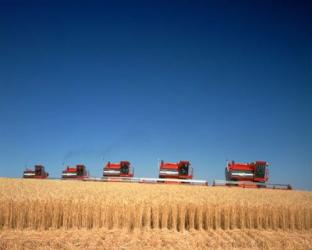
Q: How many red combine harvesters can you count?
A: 5